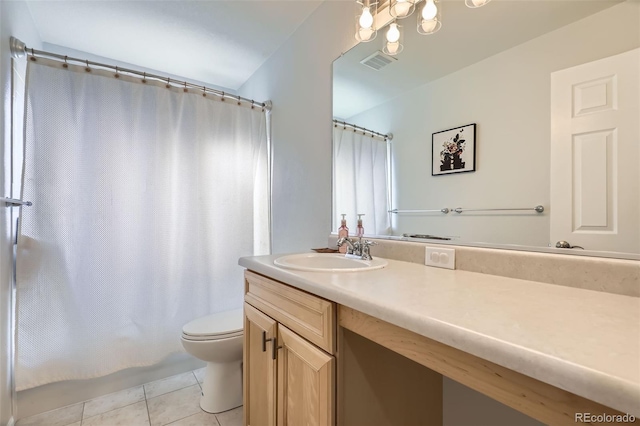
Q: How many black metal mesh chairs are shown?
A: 0